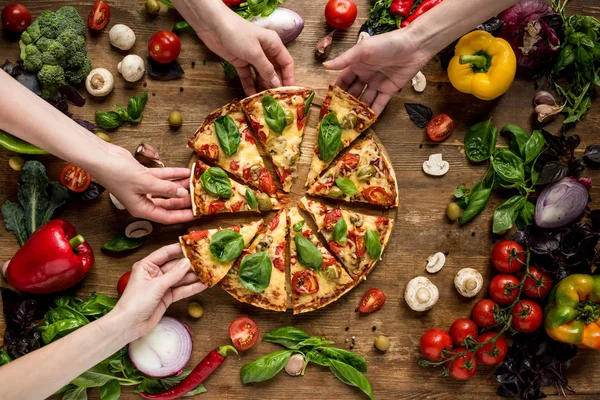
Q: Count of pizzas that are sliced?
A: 1